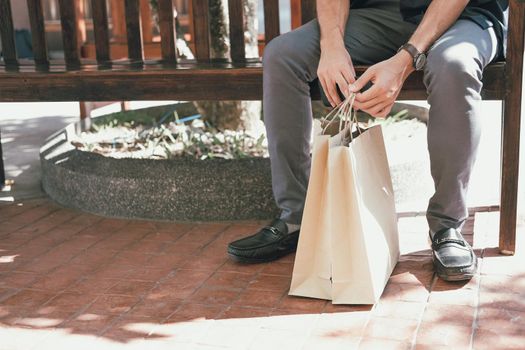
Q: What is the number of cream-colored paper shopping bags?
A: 2